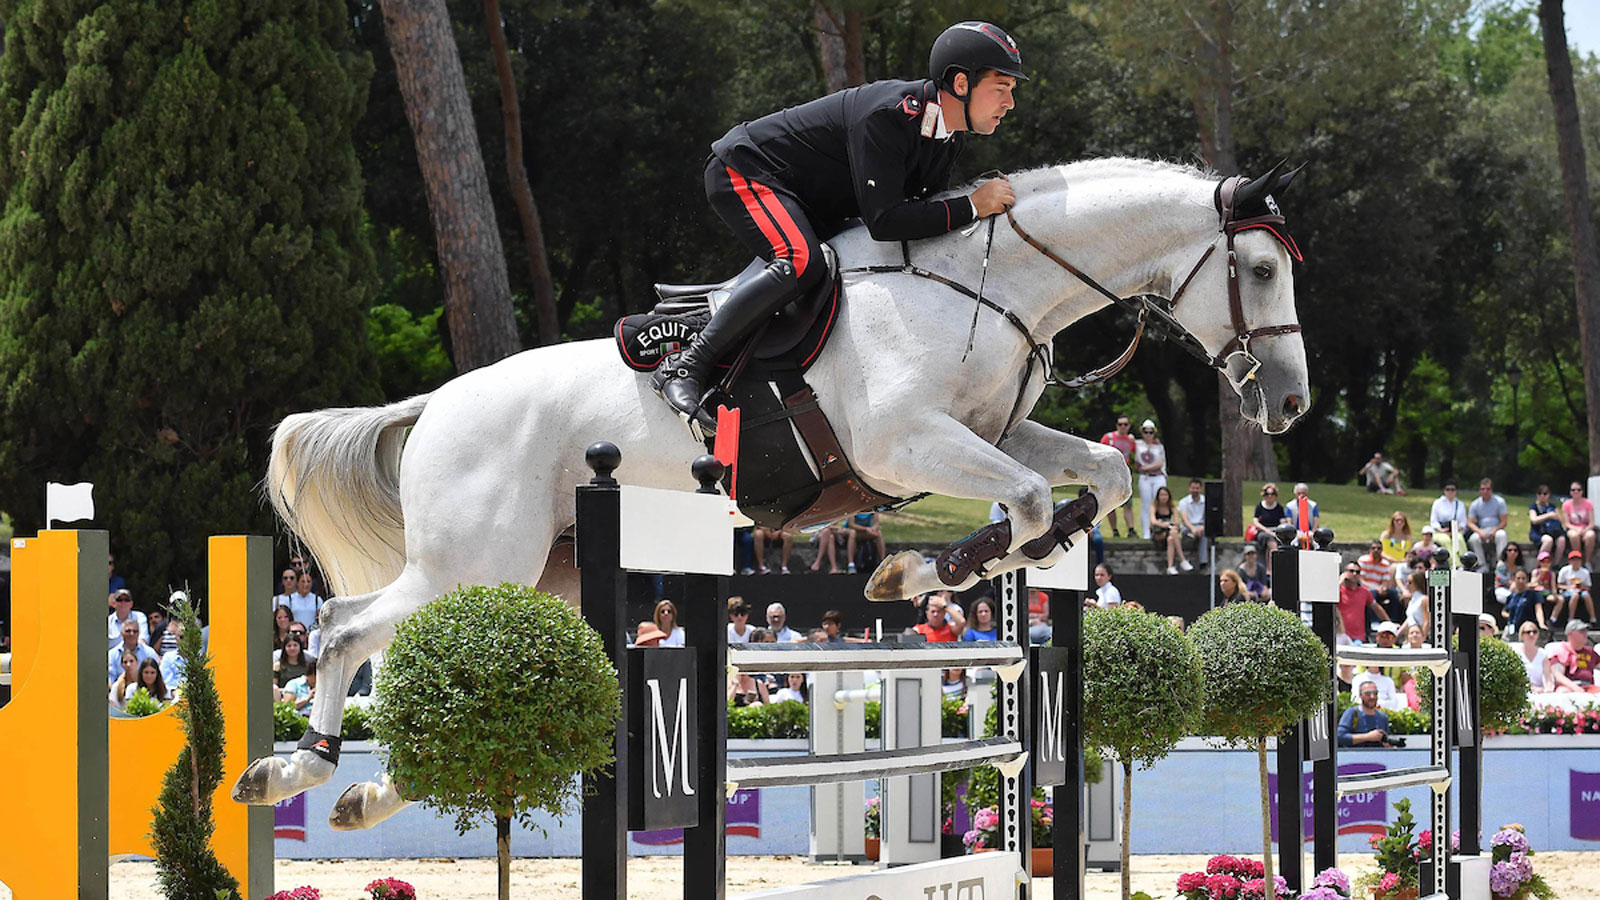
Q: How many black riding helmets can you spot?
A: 1